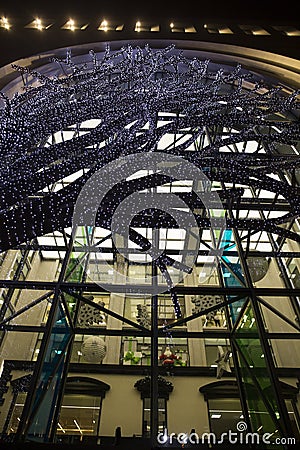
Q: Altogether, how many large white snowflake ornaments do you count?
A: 3